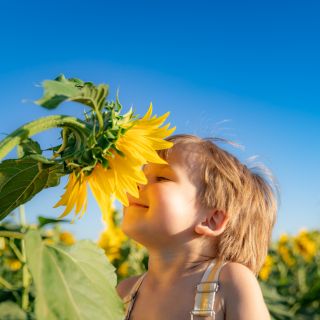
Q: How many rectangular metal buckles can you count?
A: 2